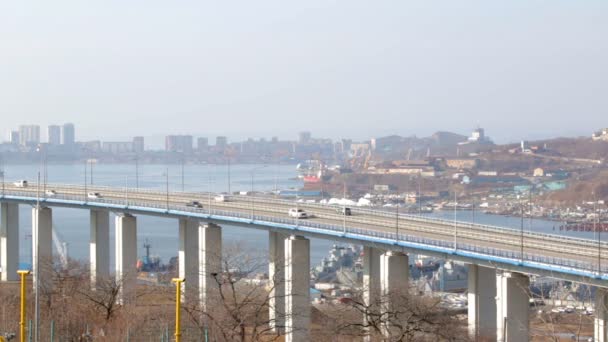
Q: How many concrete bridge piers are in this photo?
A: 13